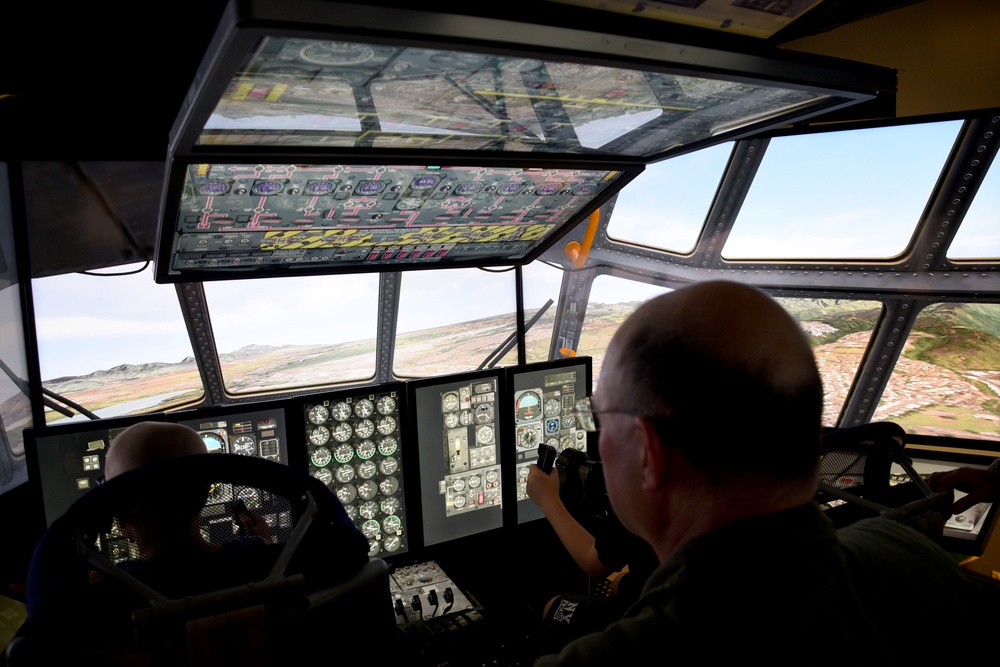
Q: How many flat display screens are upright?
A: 5